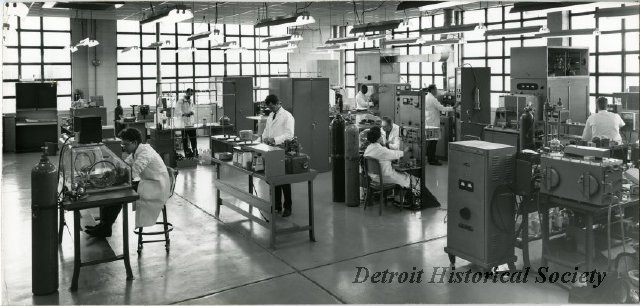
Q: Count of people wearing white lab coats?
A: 8